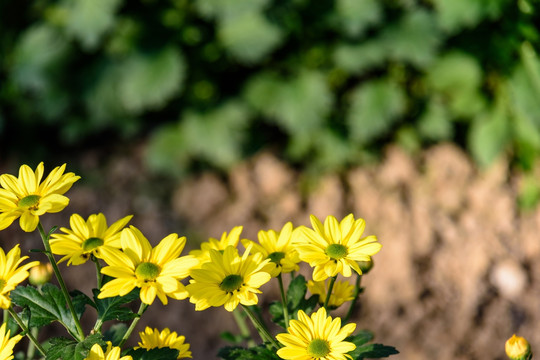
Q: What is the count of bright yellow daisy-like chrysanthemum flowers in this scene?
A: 13